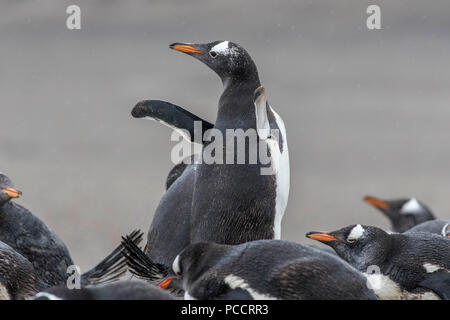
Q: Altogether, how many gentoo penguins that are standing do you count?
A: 1